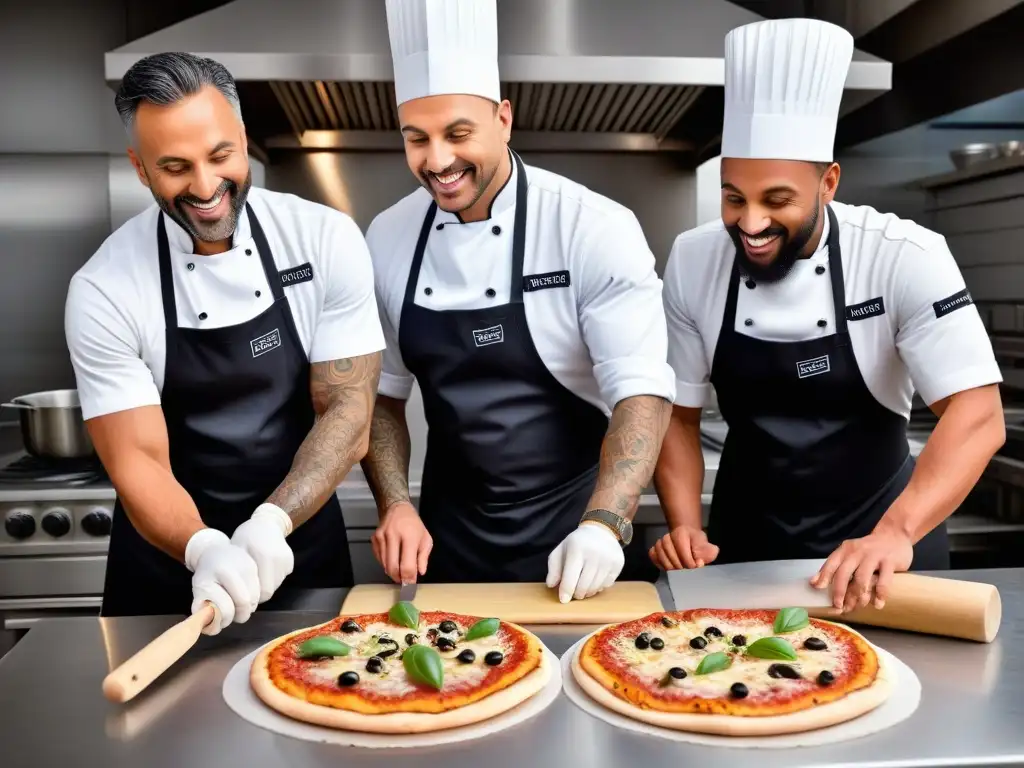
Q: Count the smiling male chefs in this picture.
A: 3